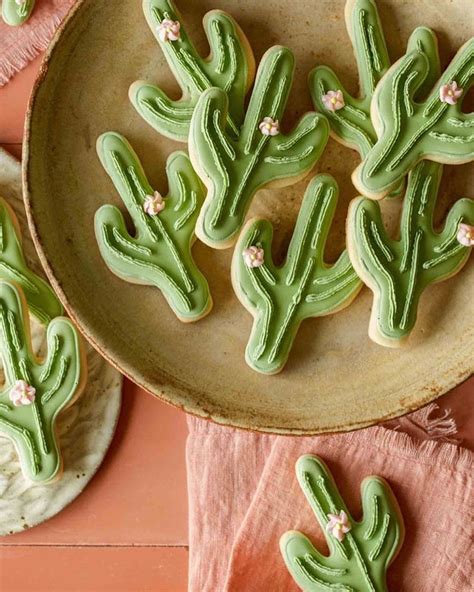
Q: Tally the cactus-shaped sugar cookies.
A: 11